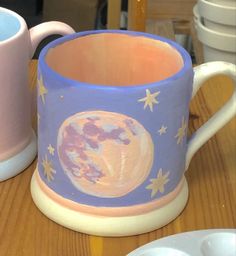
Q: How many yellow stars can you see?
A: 7